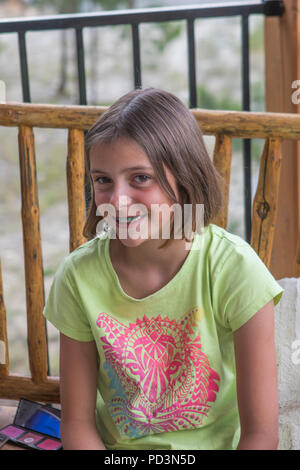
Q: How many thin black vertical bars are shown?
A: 5